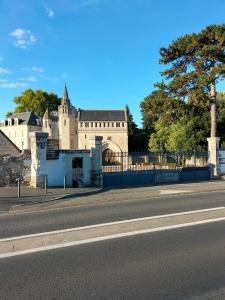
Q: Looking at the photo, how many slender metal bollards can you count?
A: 3